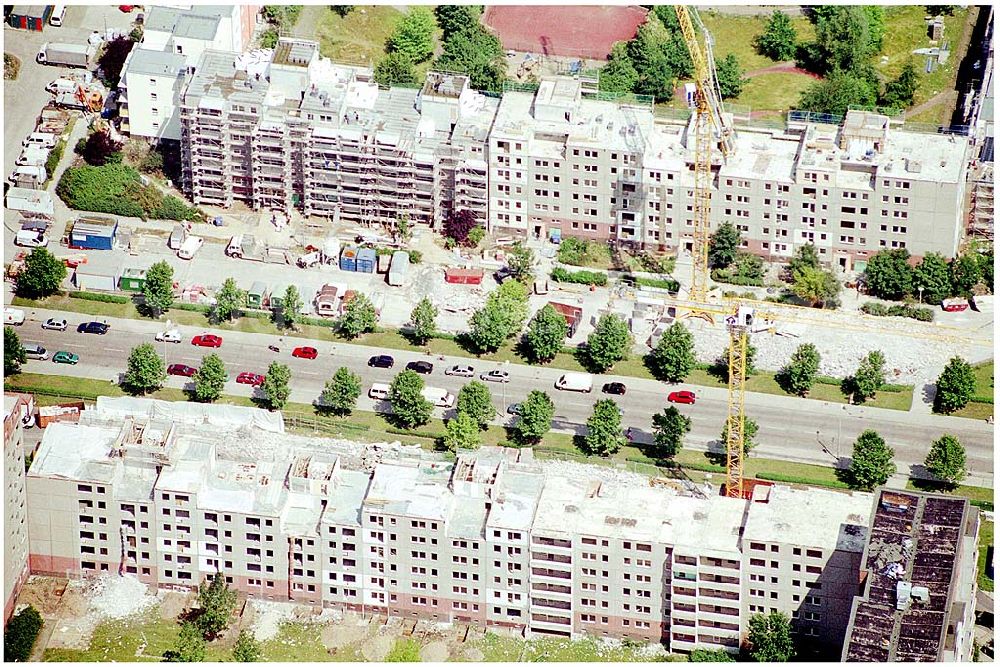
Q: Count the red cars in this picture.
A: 5